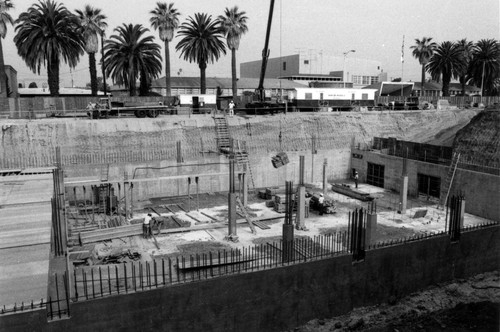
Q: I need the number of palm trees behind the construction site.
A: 11